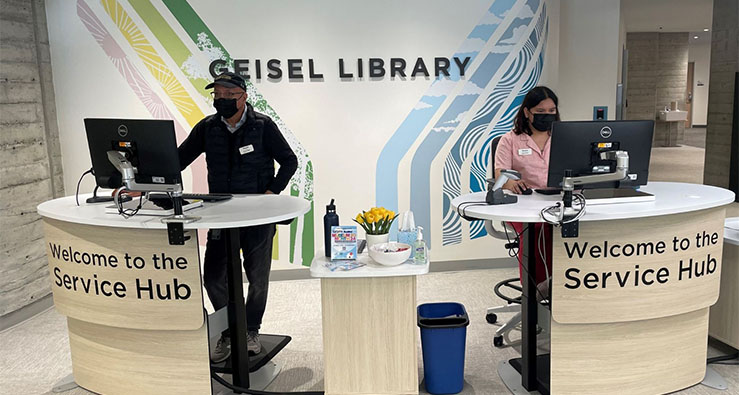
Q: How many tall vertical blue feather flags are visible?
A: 0